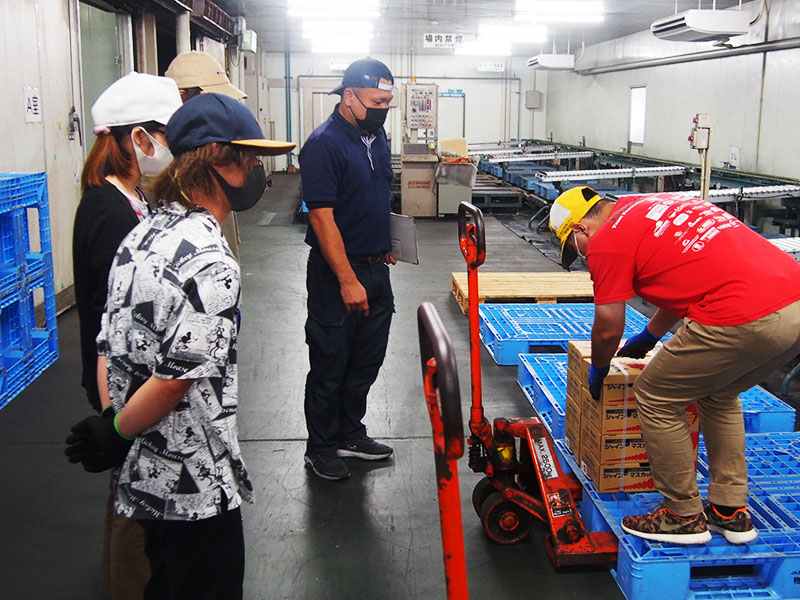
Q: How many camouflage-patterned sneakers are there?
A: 2